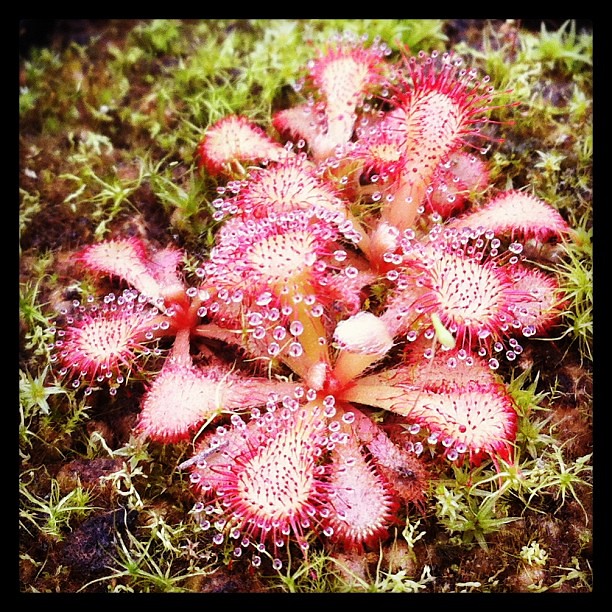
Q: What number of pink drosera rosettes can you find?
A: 4